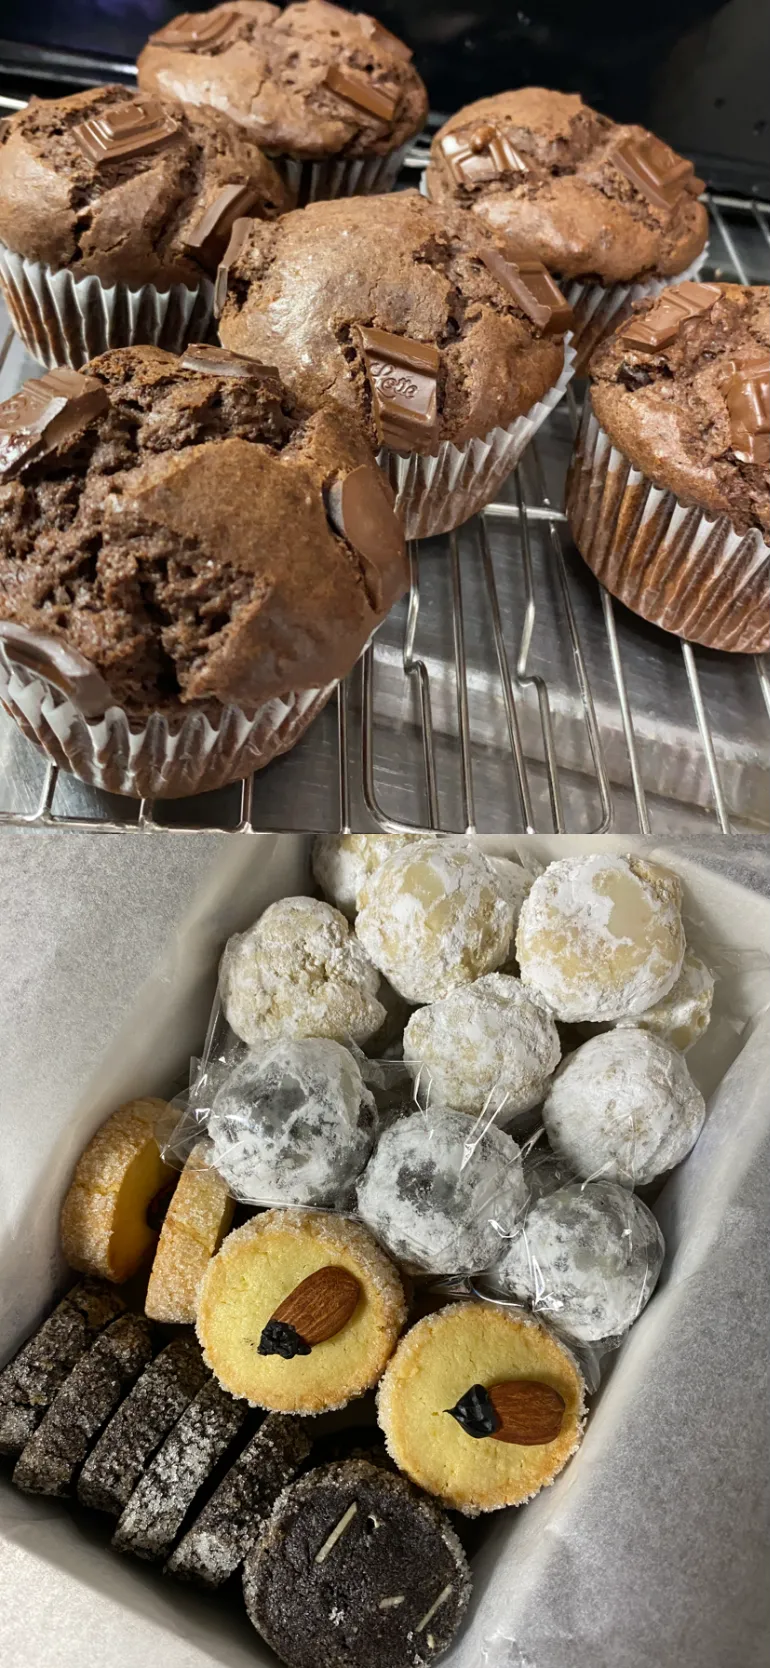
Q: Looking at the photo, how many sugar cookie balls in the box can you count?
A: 11